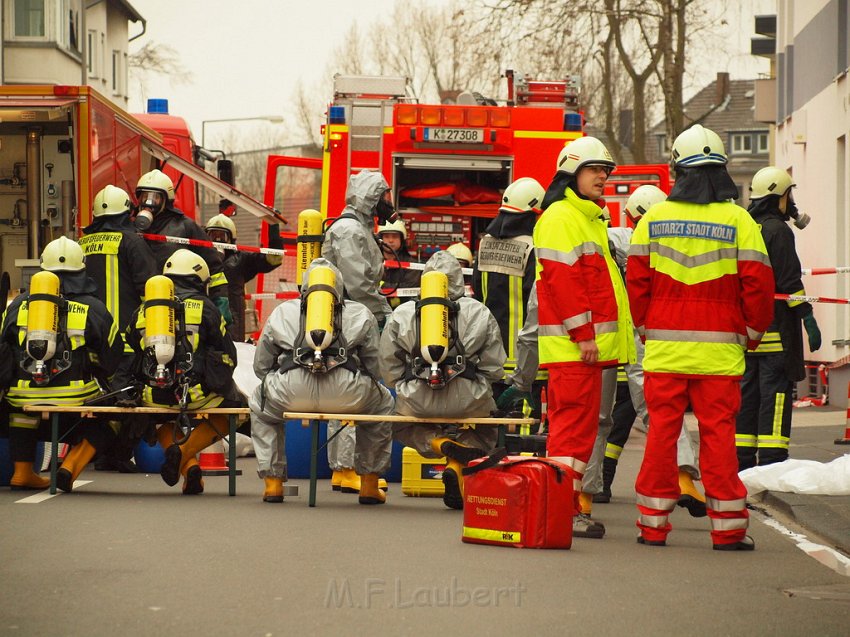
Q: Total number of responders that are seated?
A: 4